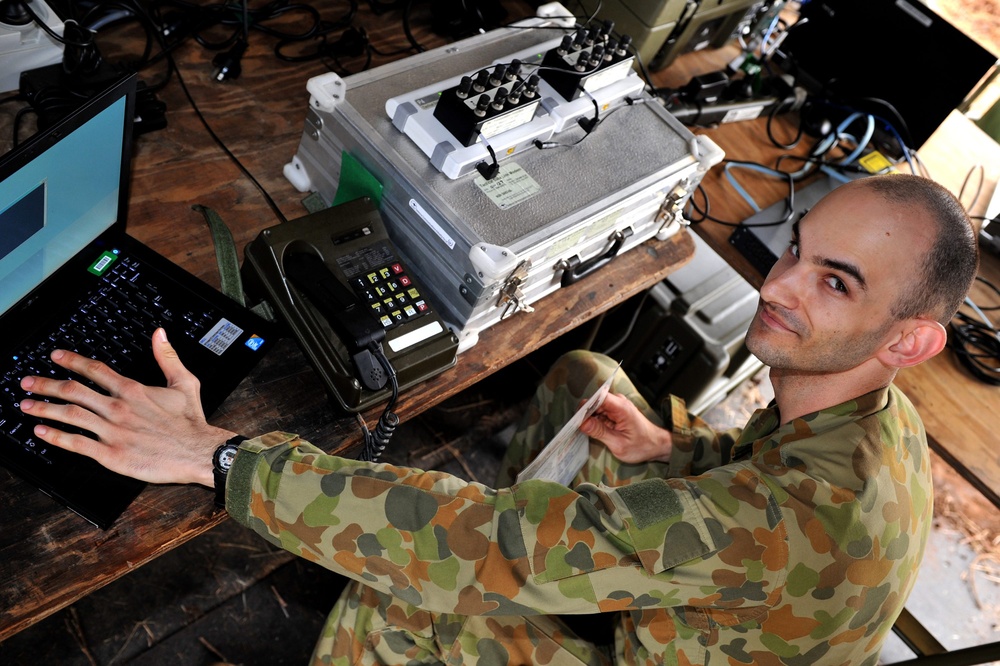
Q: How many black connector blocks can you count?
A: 2